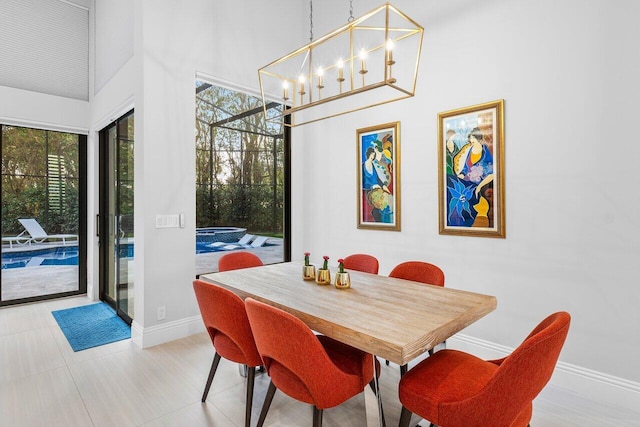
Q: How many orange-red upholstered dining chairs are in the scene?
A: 6